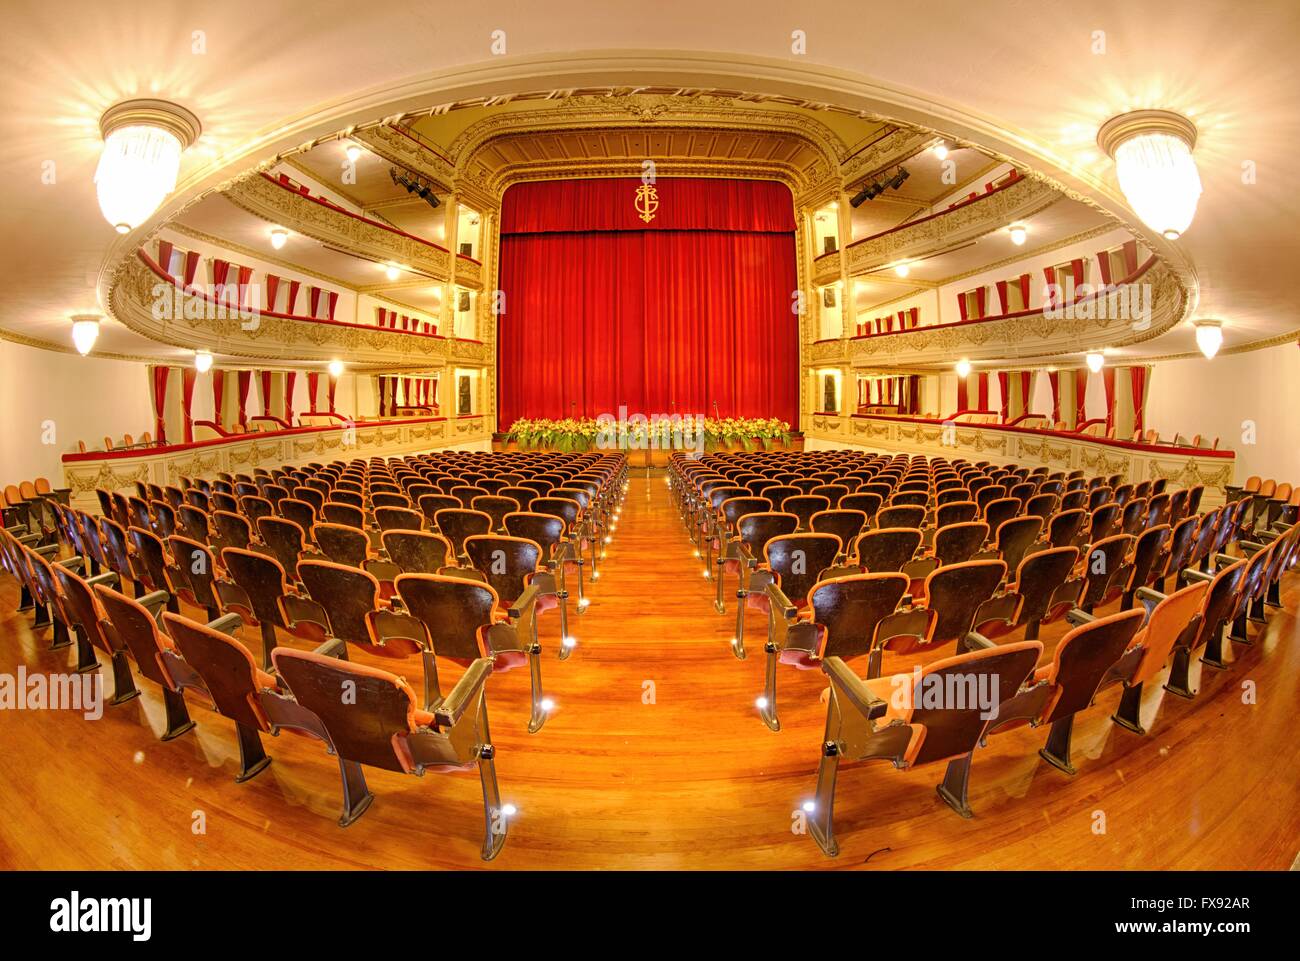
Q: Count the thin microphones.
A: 4